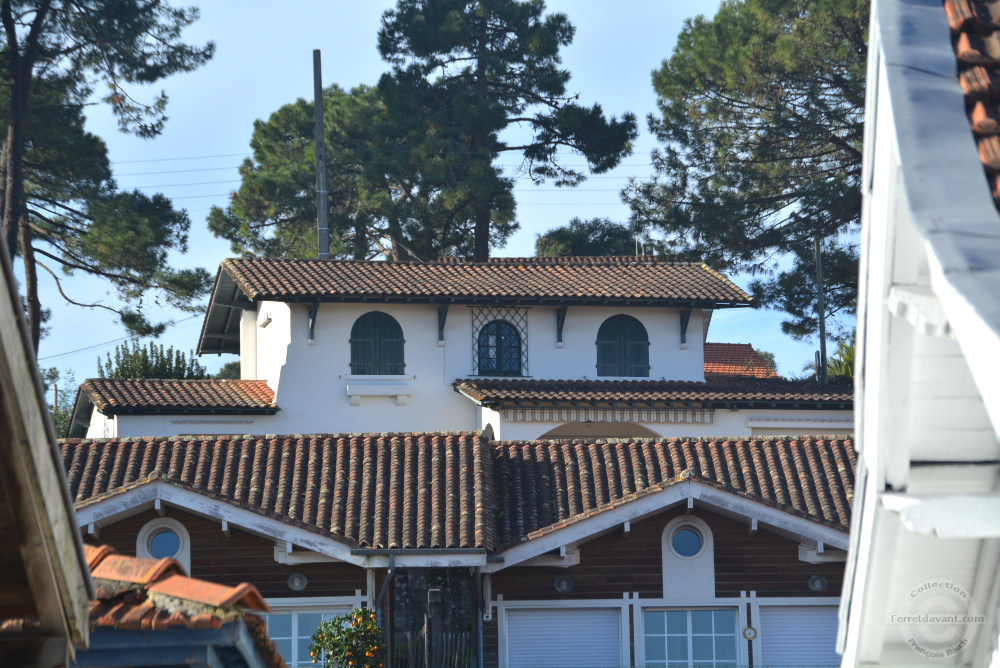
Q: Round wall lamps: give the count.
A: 3